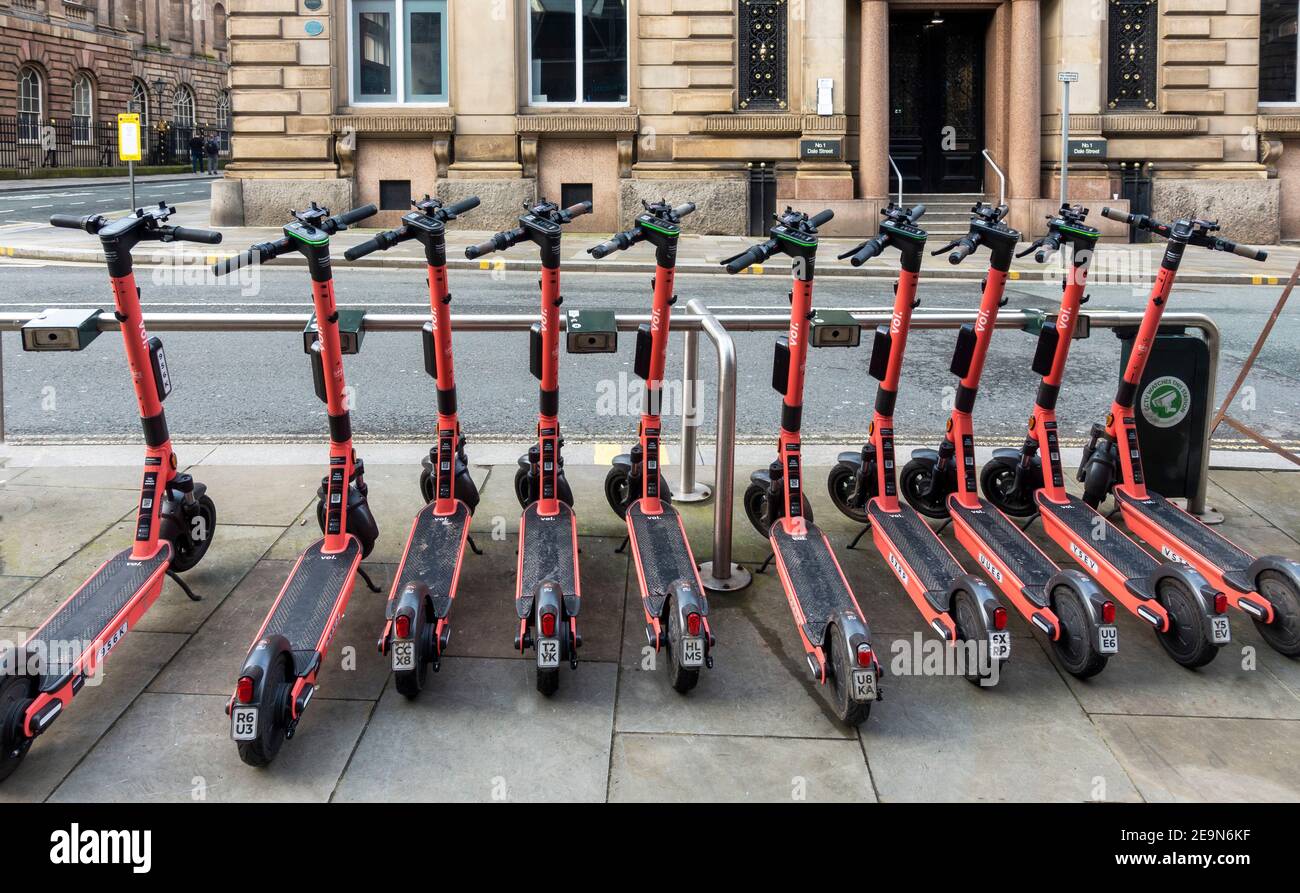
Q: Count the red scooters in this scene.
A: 10